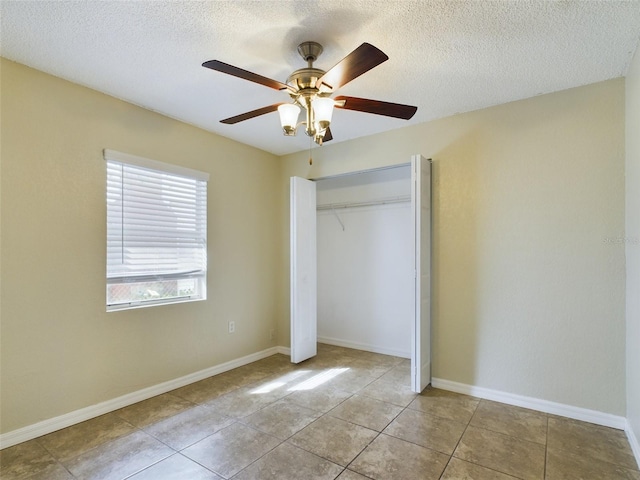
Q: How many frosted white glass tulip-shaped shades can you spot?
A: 3